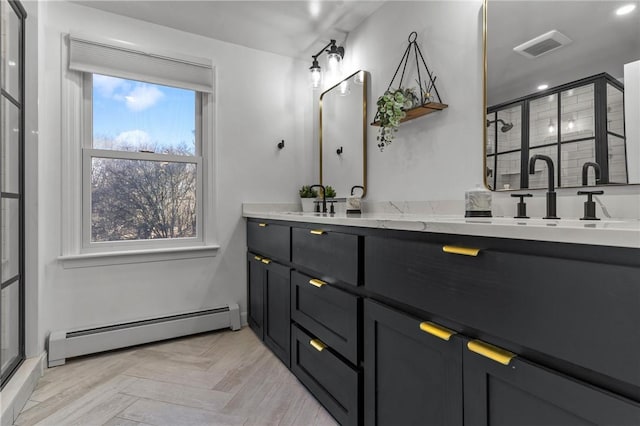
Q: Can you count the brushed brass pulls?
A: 9